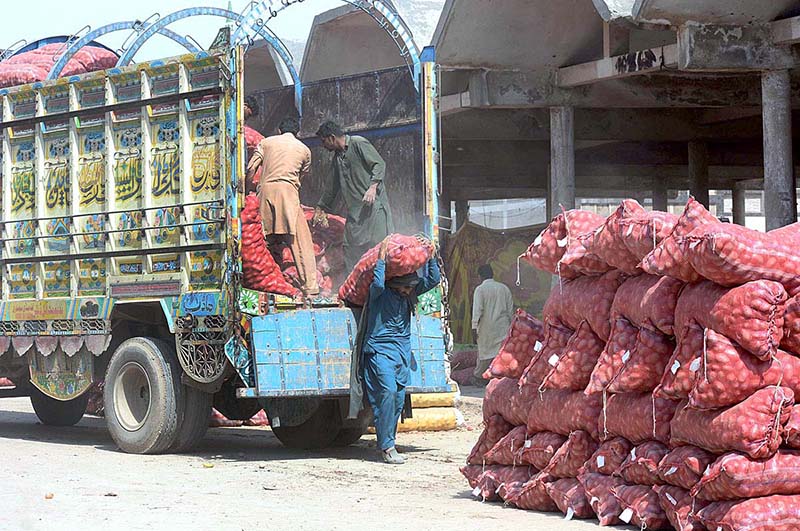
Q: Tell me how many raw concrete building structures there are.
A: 1